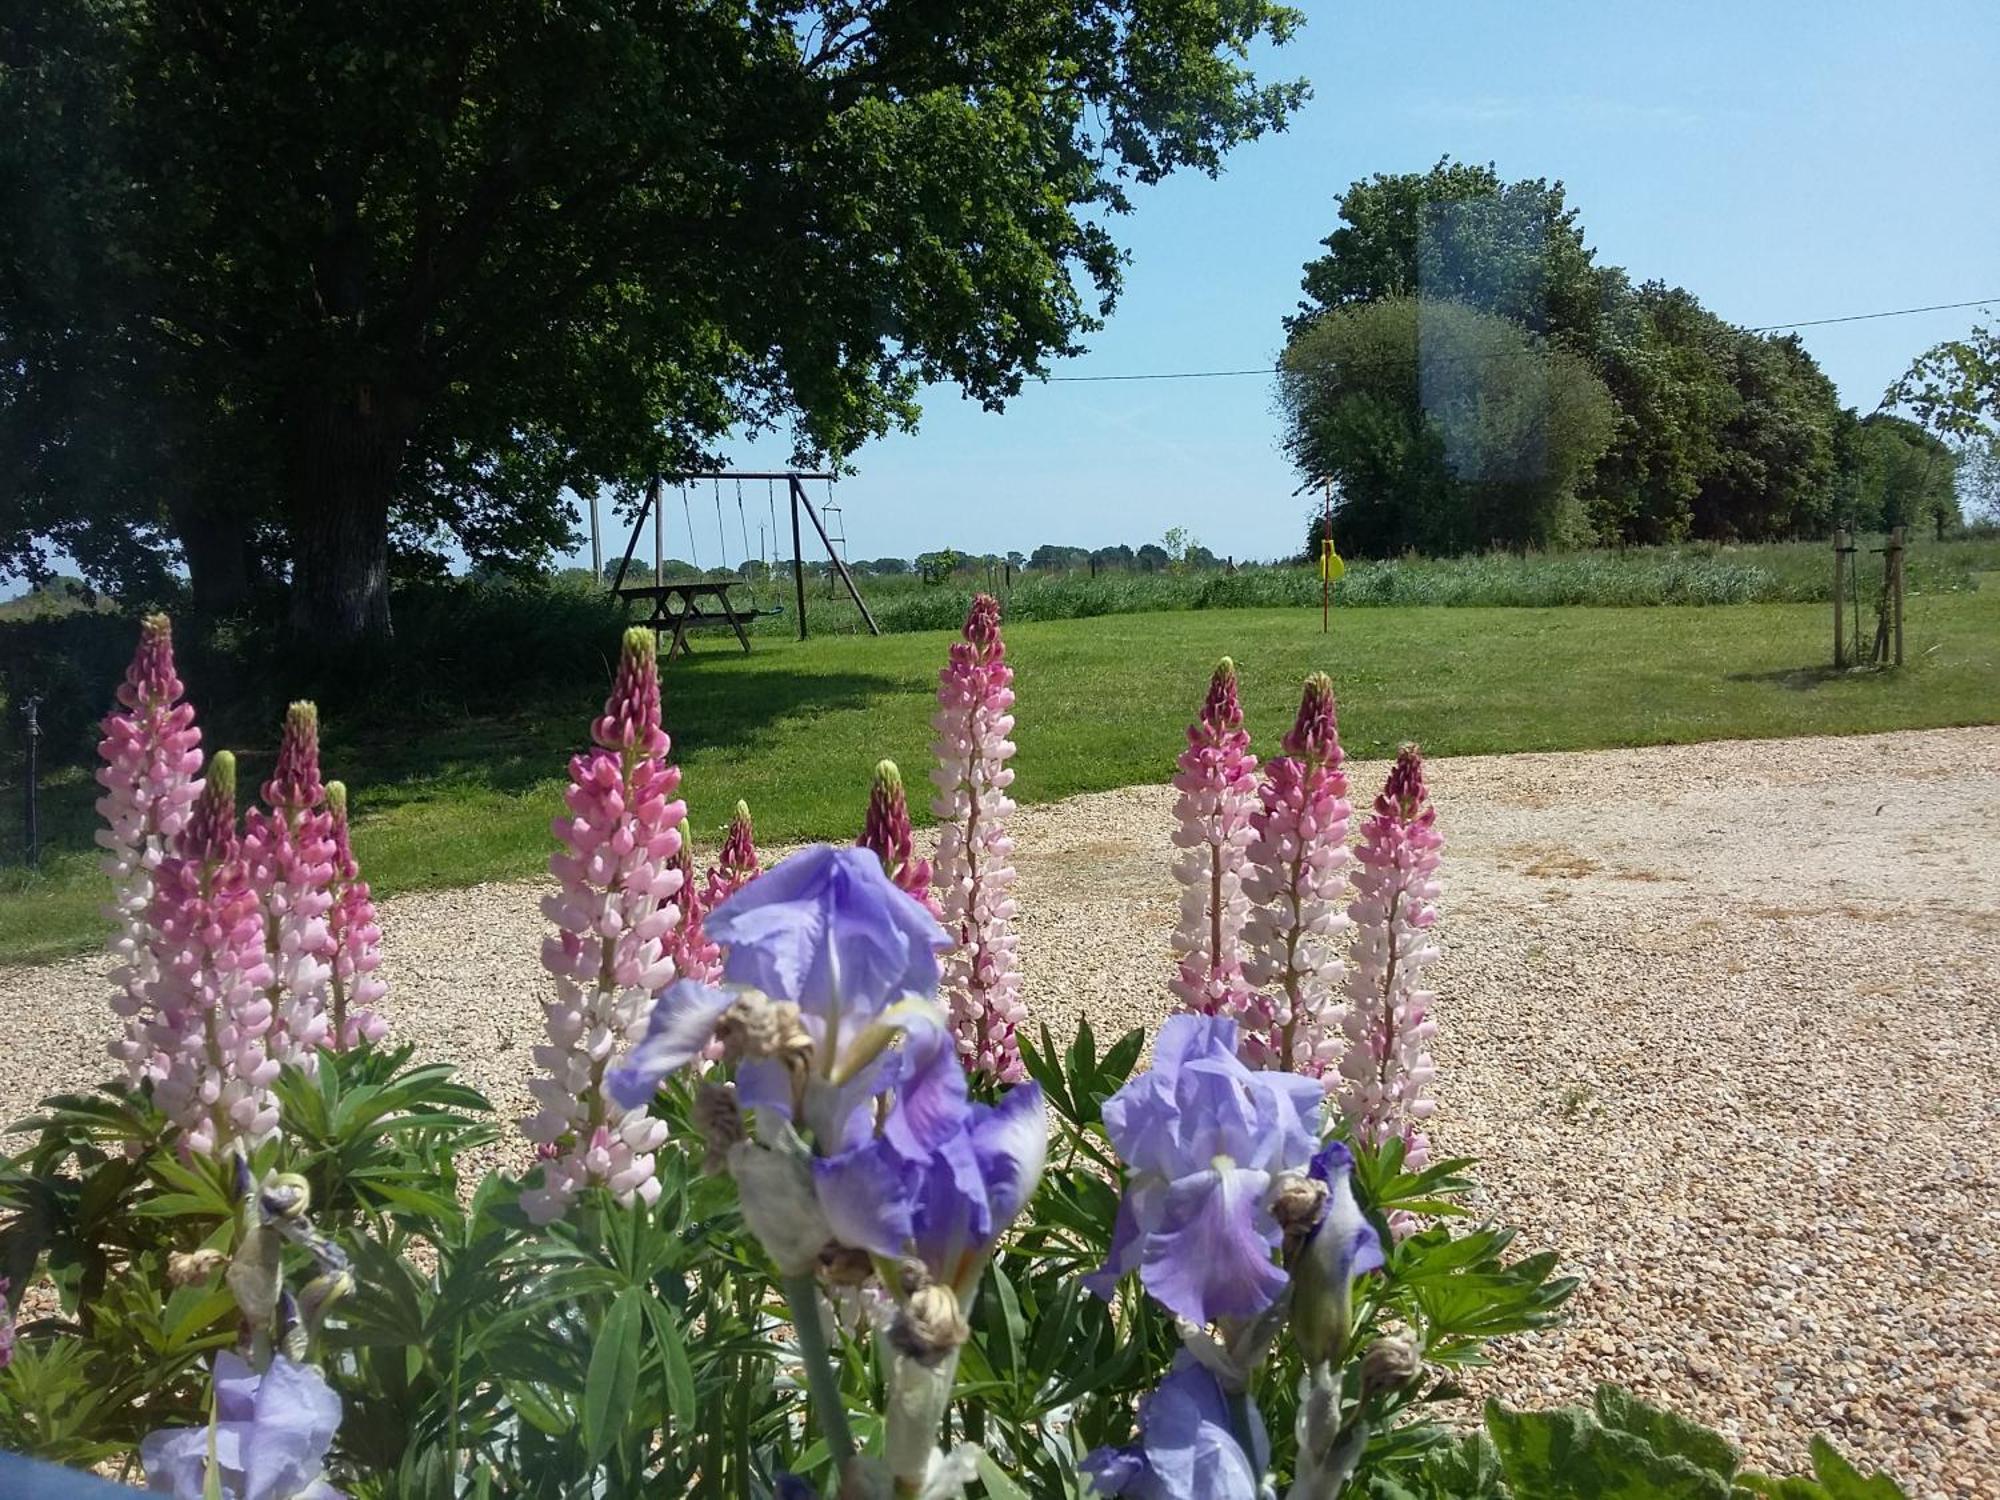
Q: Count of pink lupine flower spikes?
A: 12